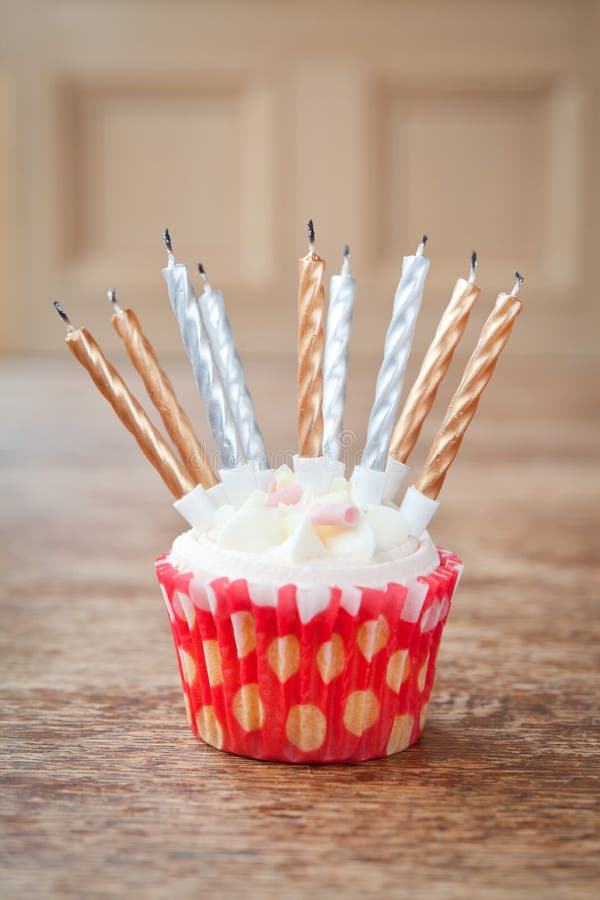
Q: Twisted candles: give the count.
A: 9